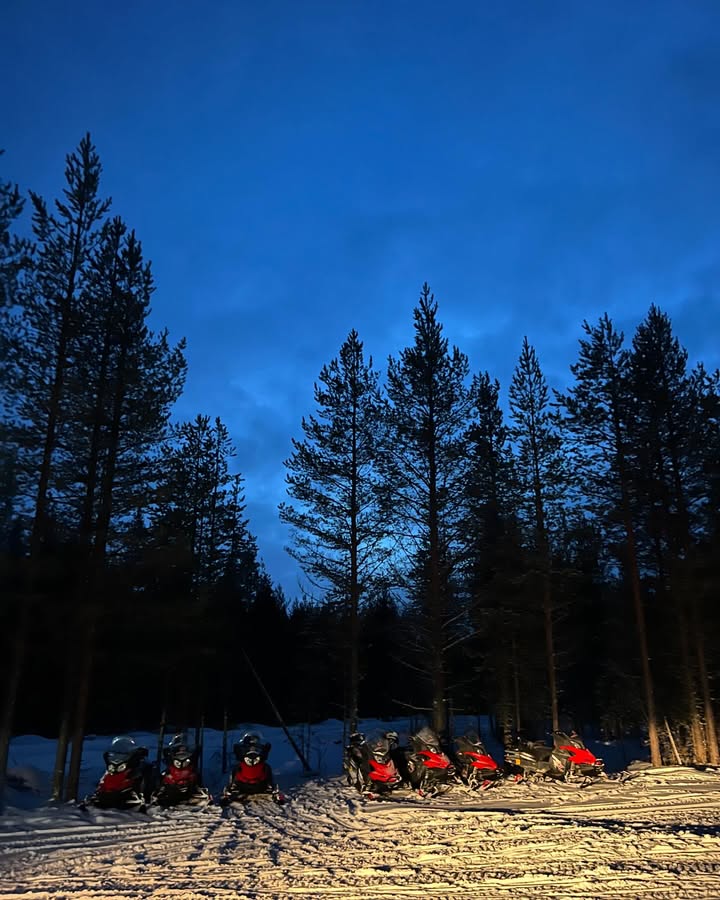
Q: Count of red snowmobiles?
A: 7